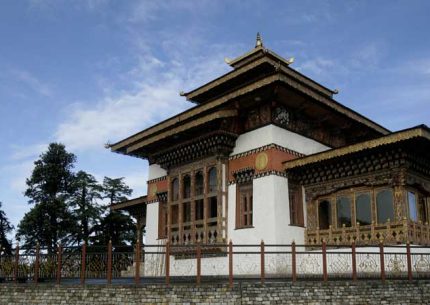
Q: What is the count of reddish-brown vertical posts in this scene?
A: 15